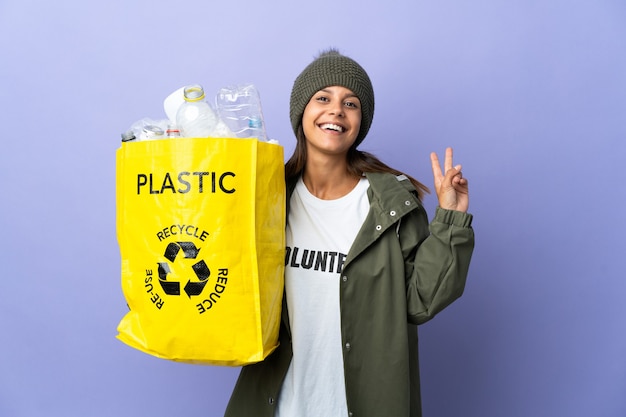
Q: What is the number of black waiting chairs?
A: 0